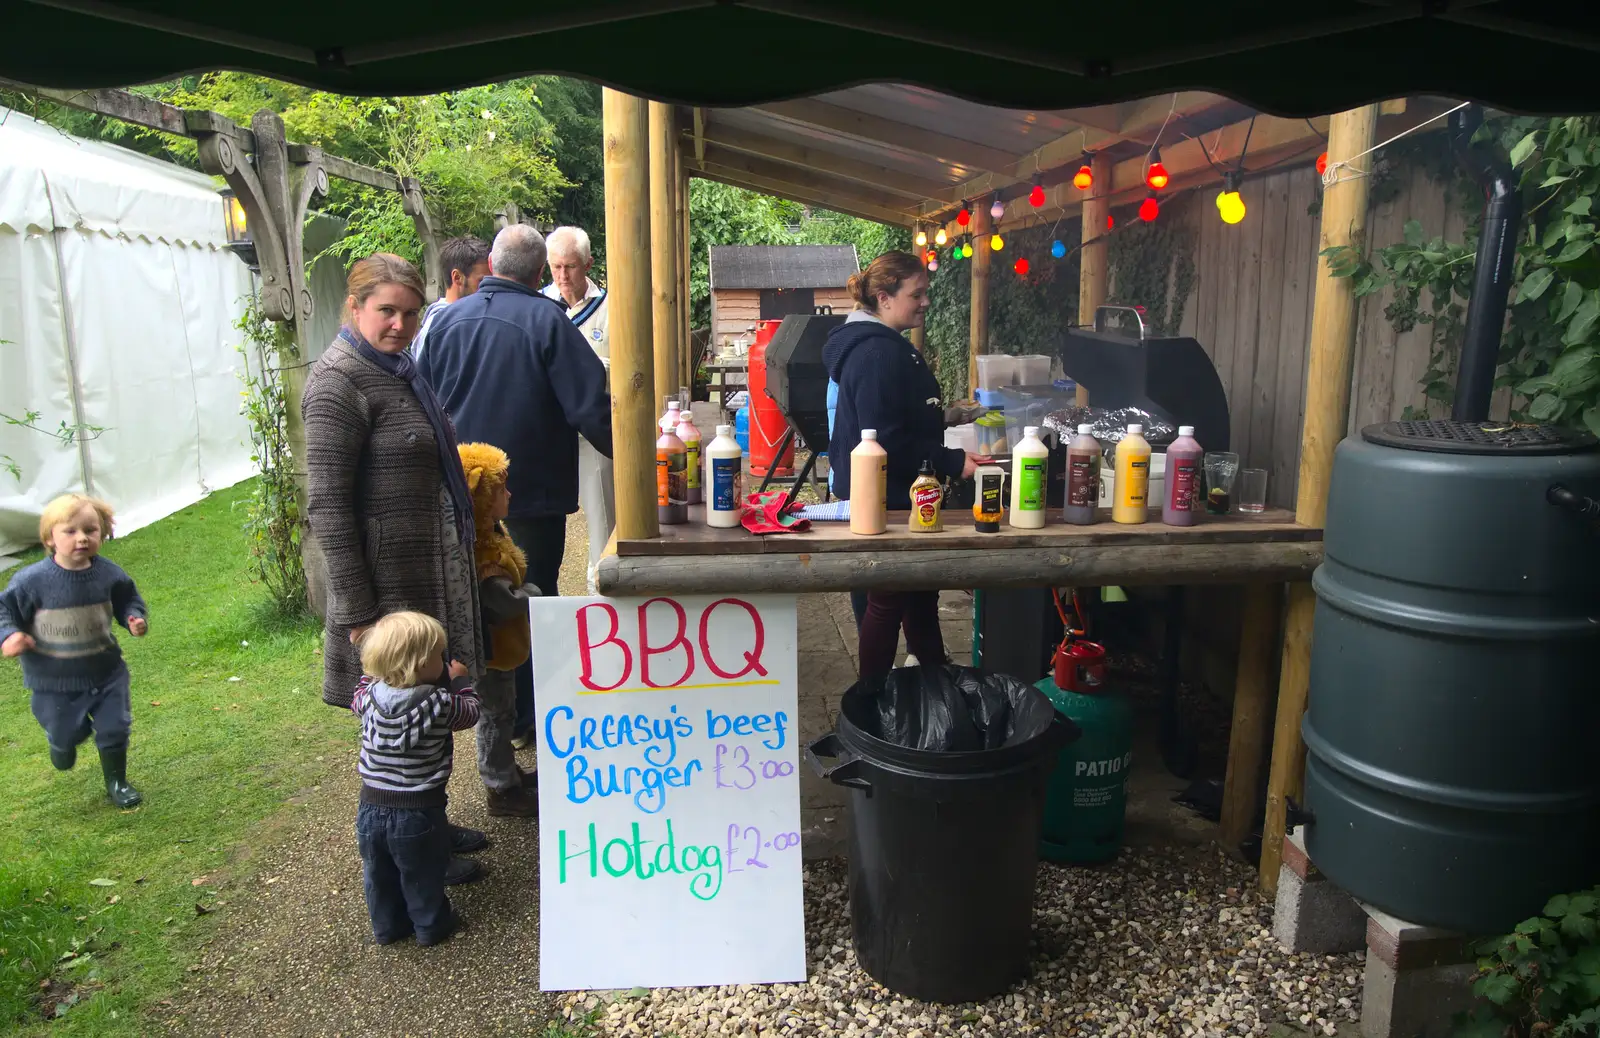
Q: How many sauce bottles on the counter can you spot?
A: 11